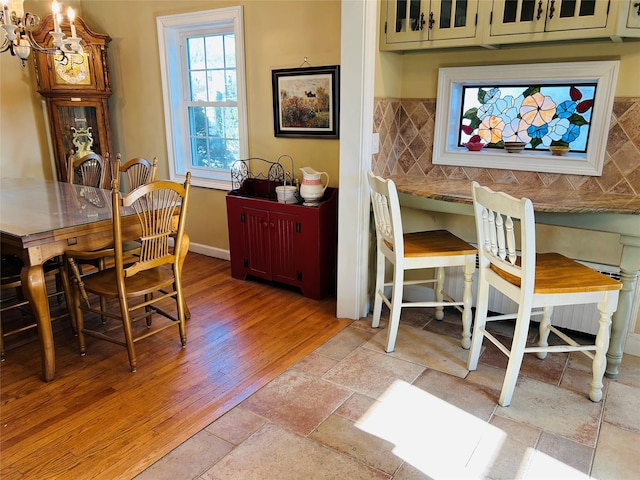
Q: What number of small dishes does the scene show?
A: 3